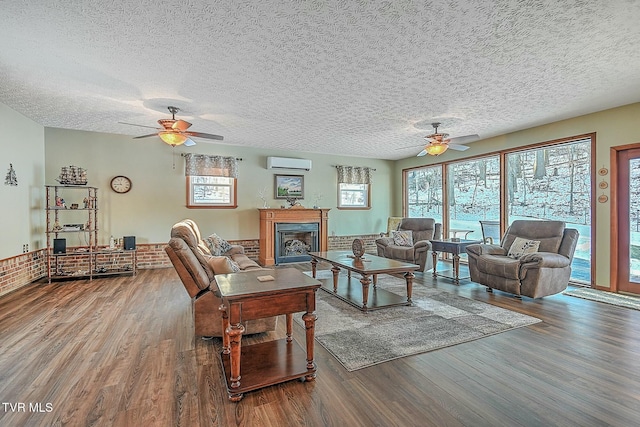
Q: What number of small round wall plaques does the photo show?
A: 3